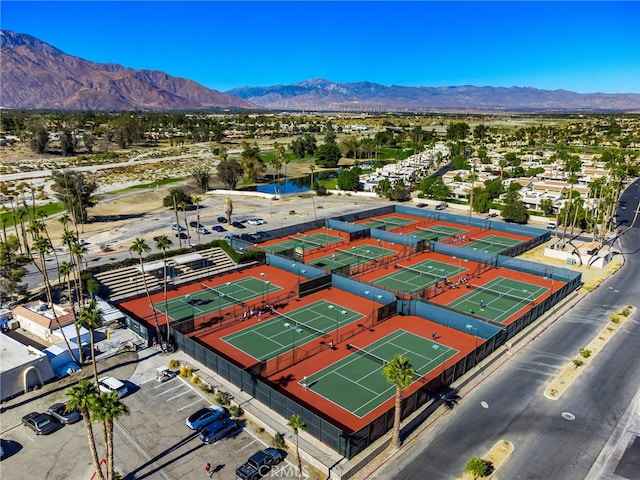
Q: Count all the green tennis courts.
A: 10